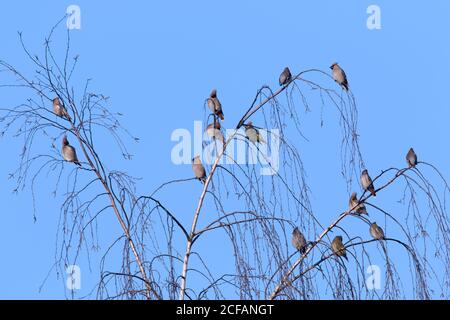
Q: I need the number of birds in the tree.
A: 14